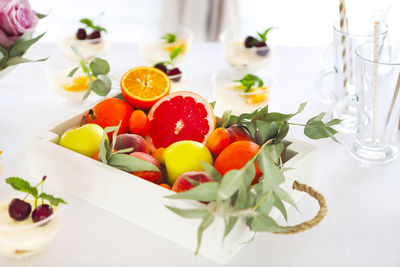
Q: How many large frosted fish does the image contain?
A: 0